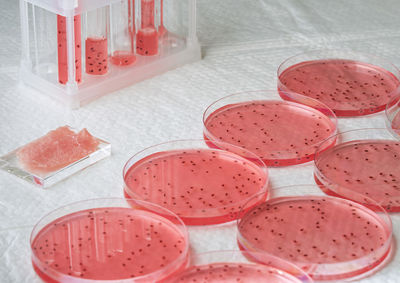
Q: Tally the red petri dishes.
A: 8